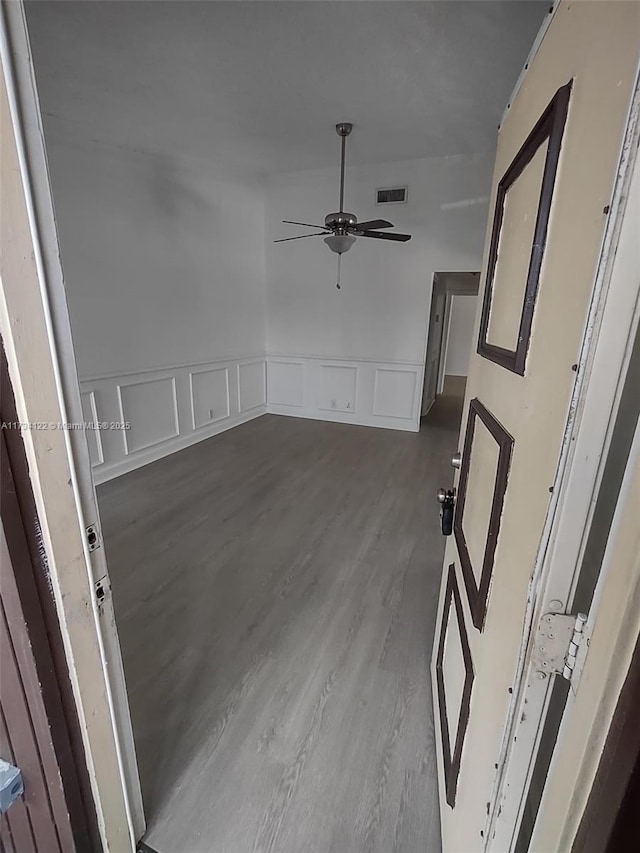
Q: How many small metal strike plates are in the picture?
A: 2